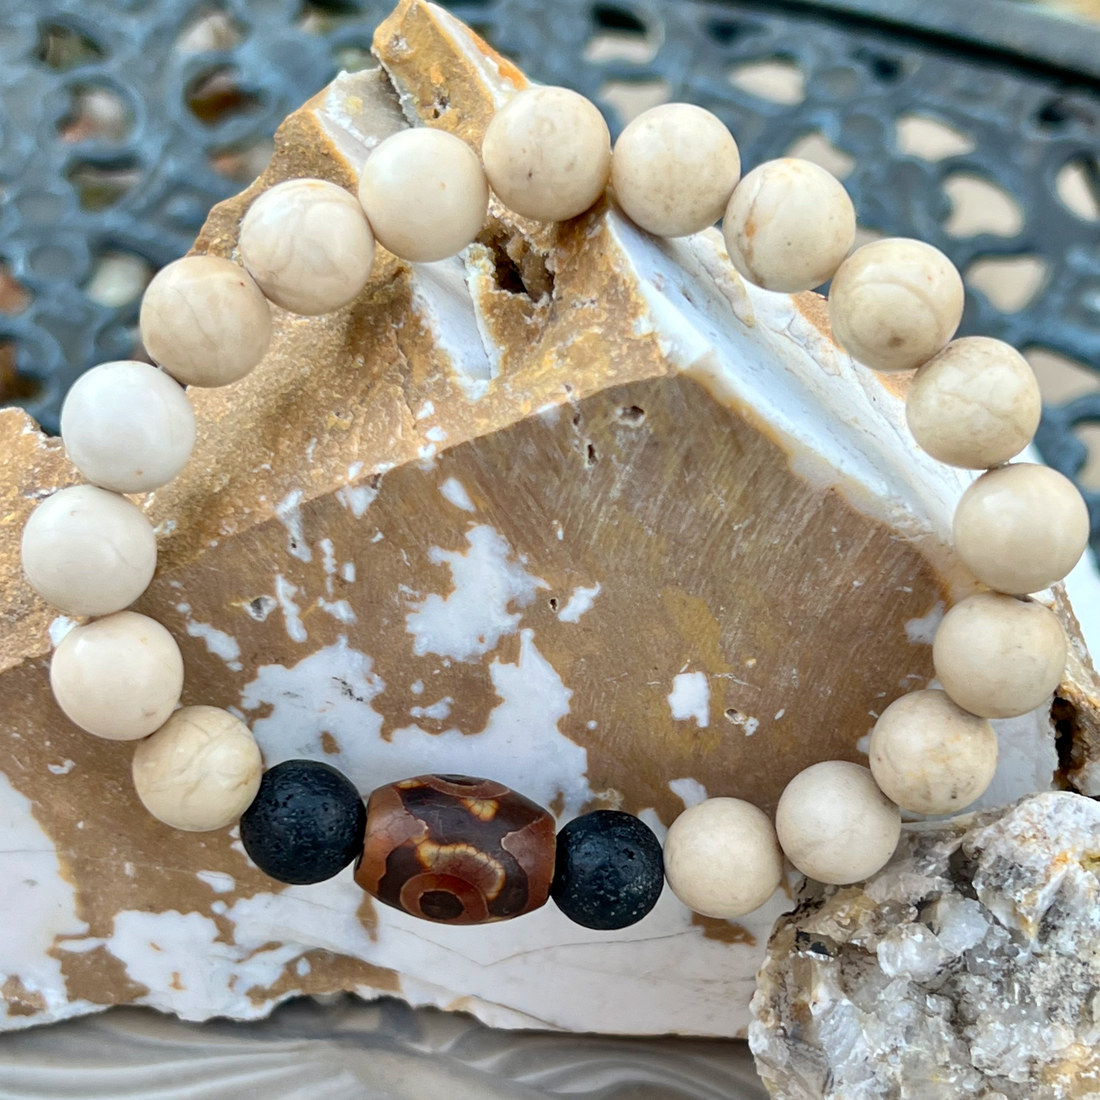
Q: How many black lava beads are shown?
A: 2